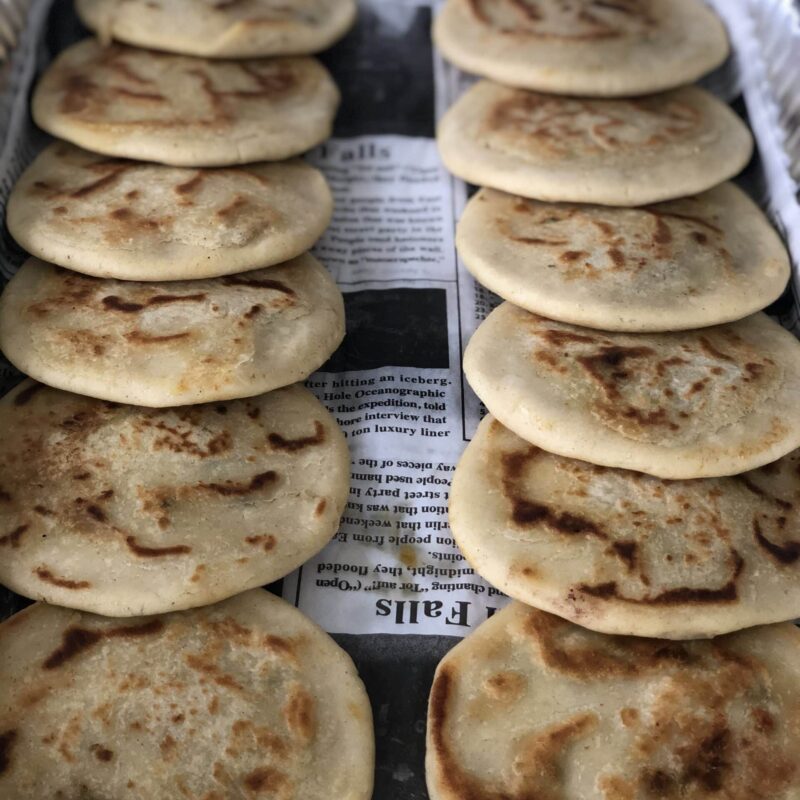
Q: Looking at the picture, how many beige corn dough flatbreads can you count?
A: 12